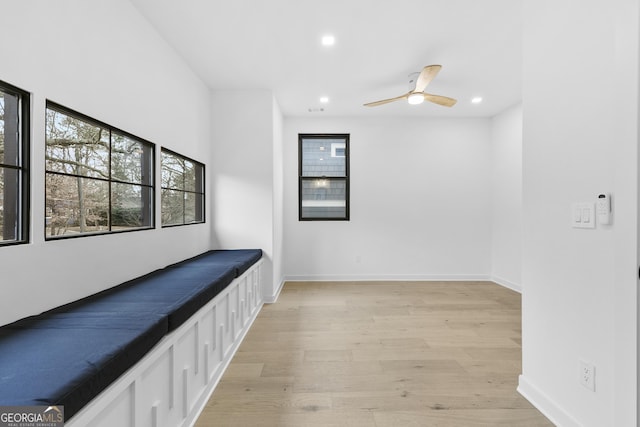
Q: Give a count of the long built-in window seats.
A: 1